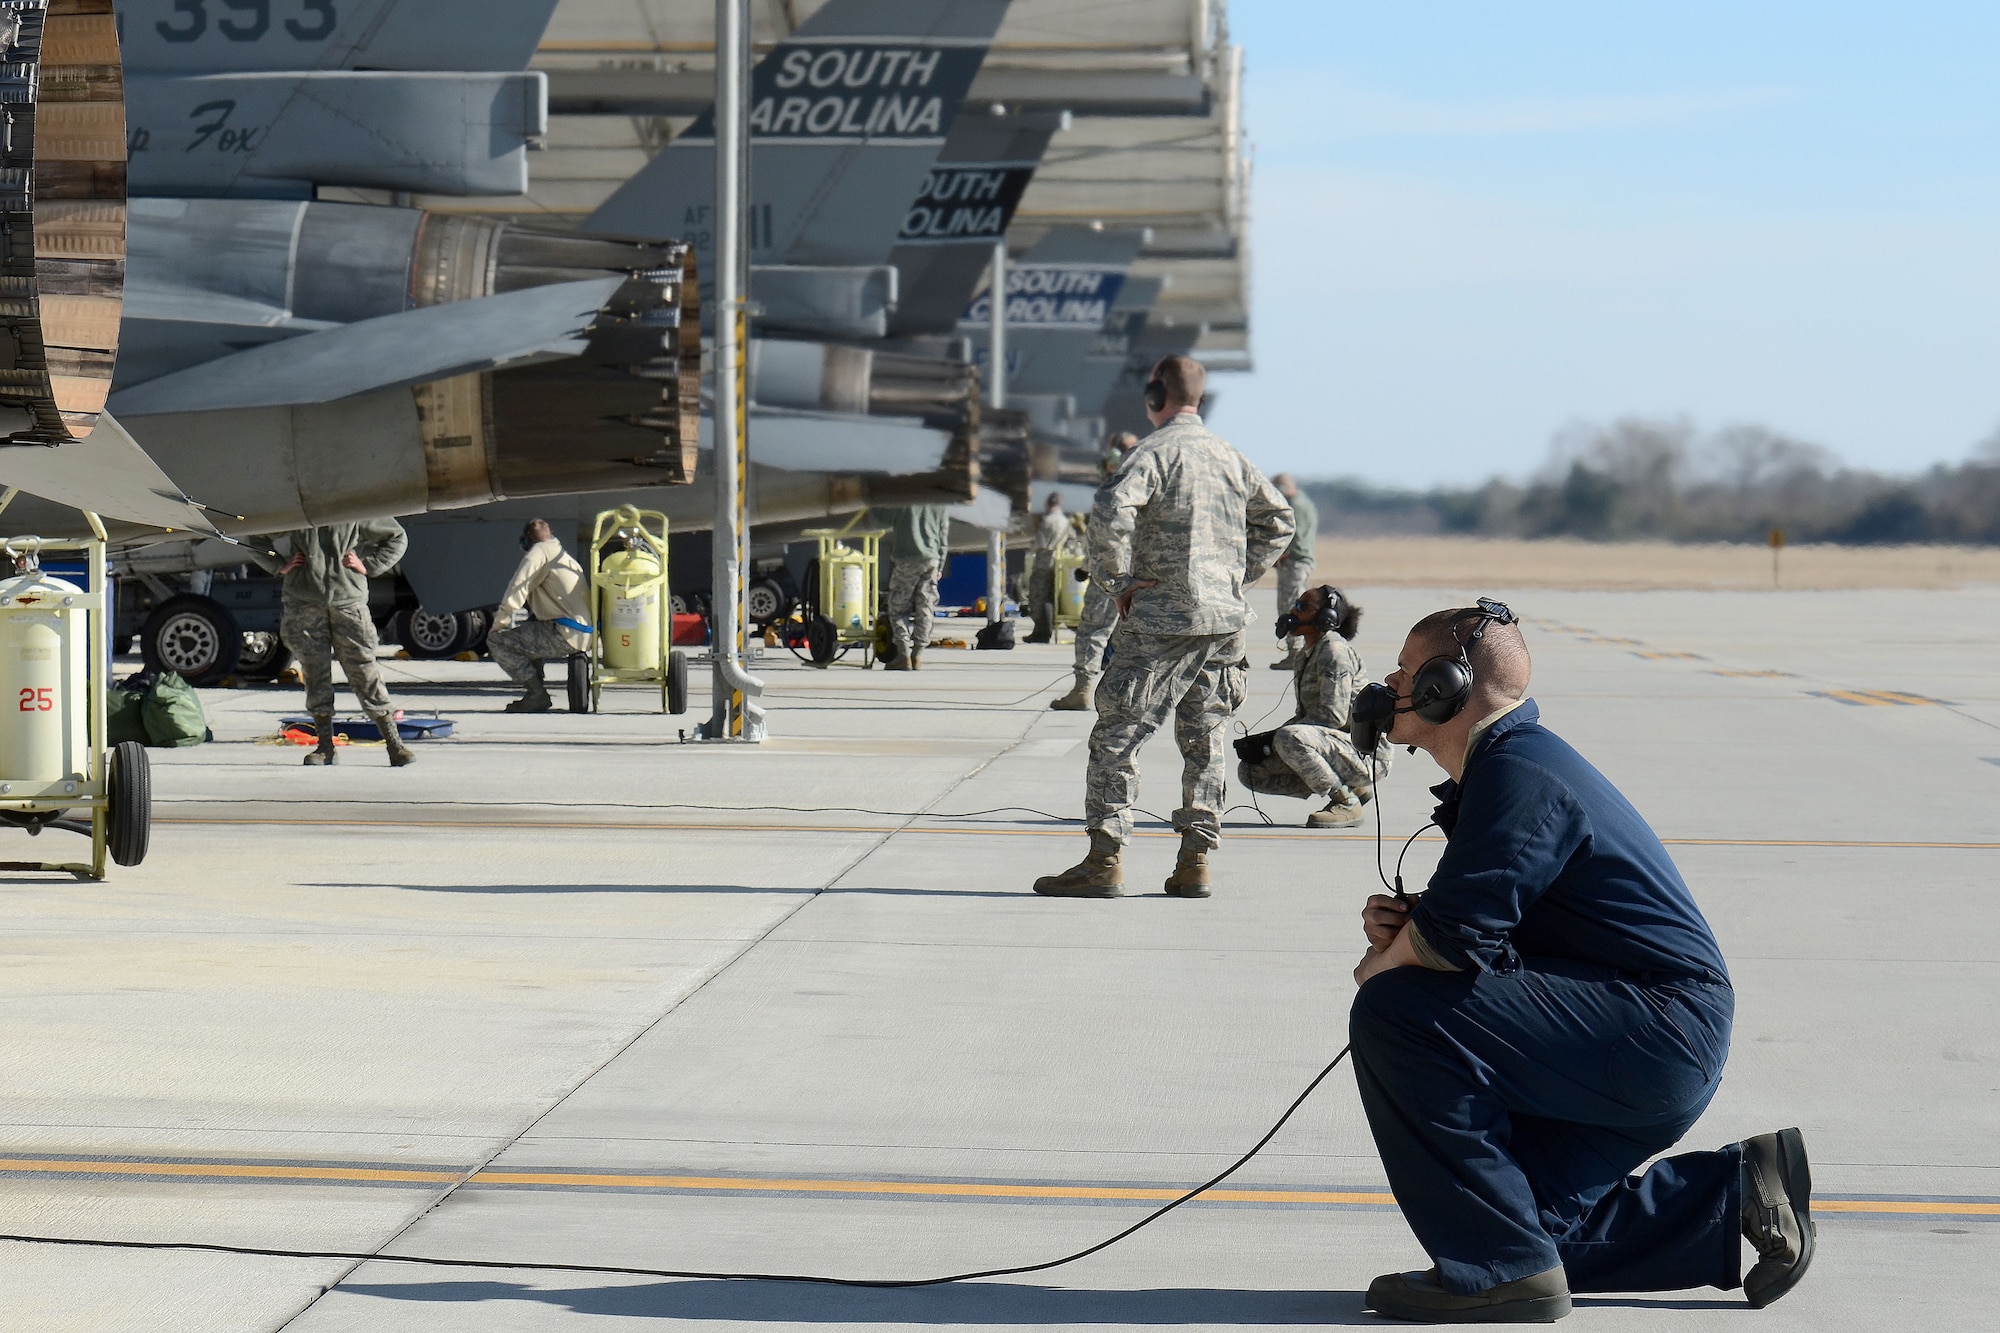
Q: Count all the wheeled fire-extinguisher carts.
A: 4